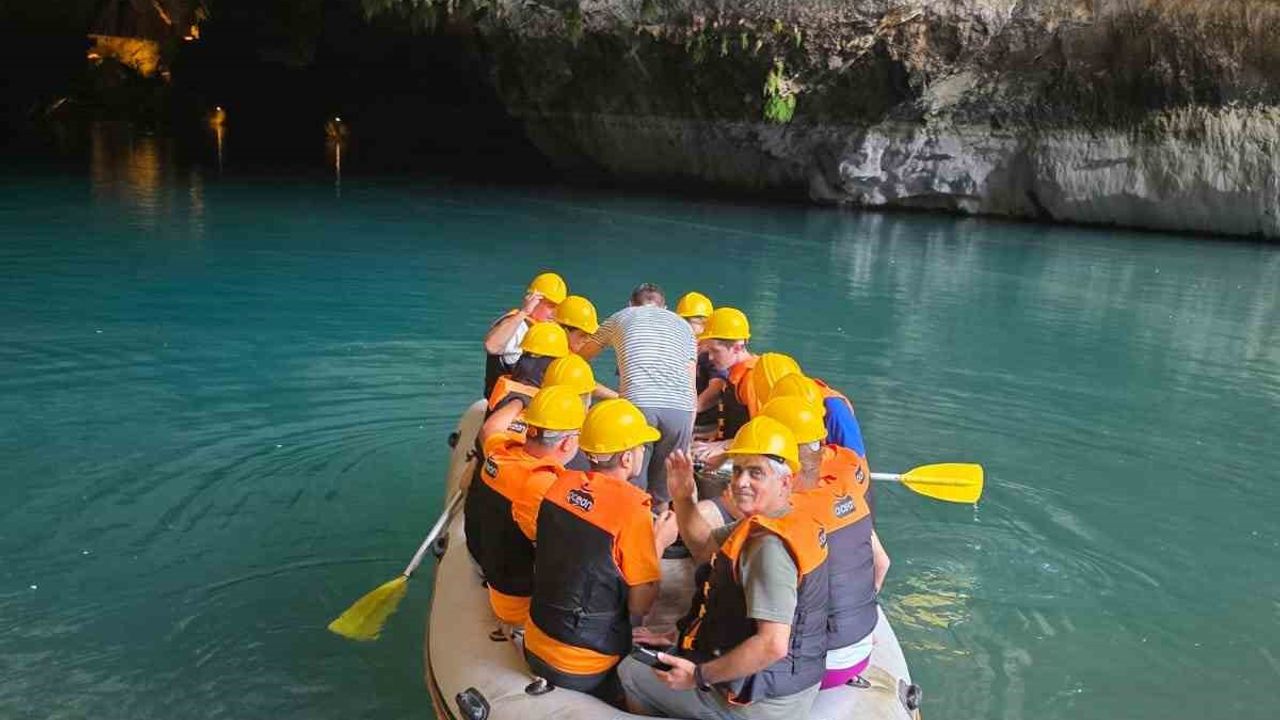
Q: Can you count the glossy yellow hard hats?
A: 12